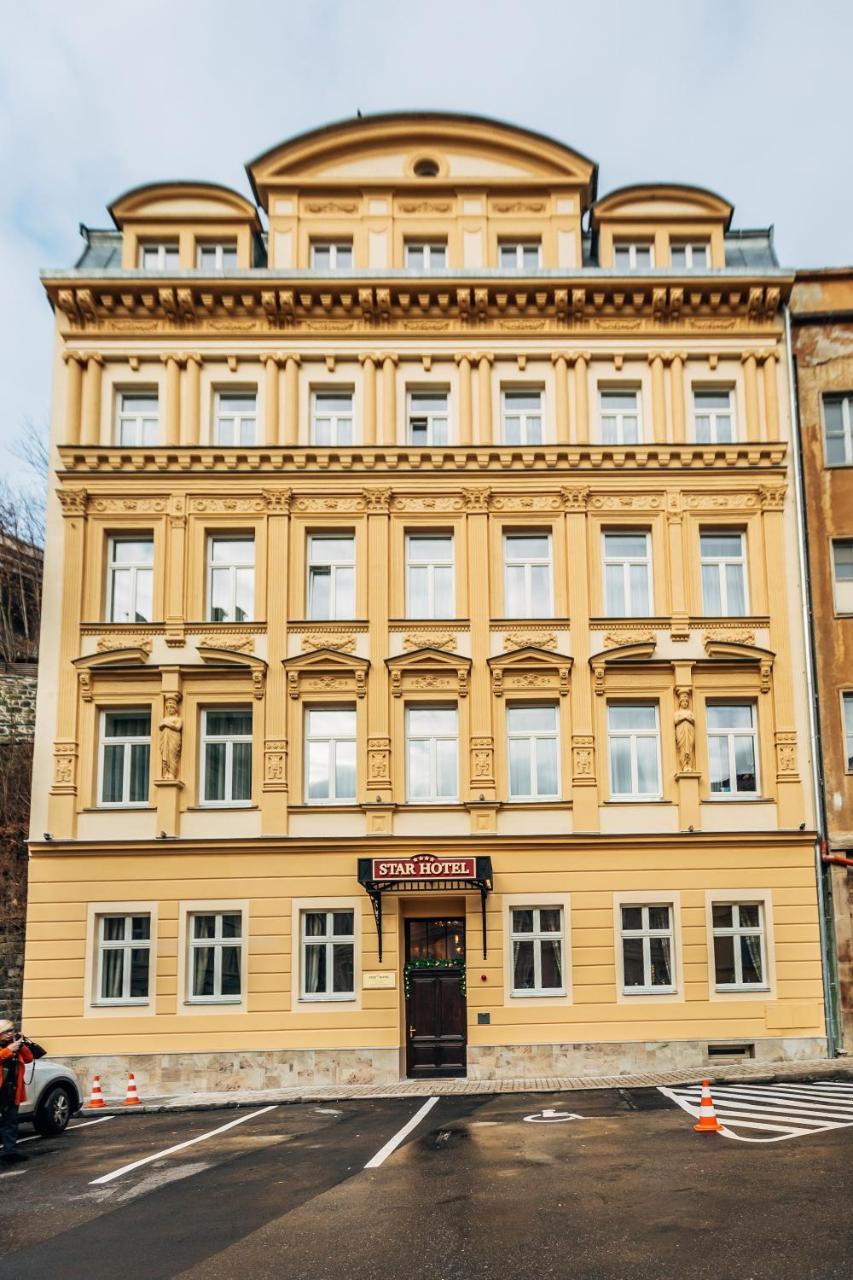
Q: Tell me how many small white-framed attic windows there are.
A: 7